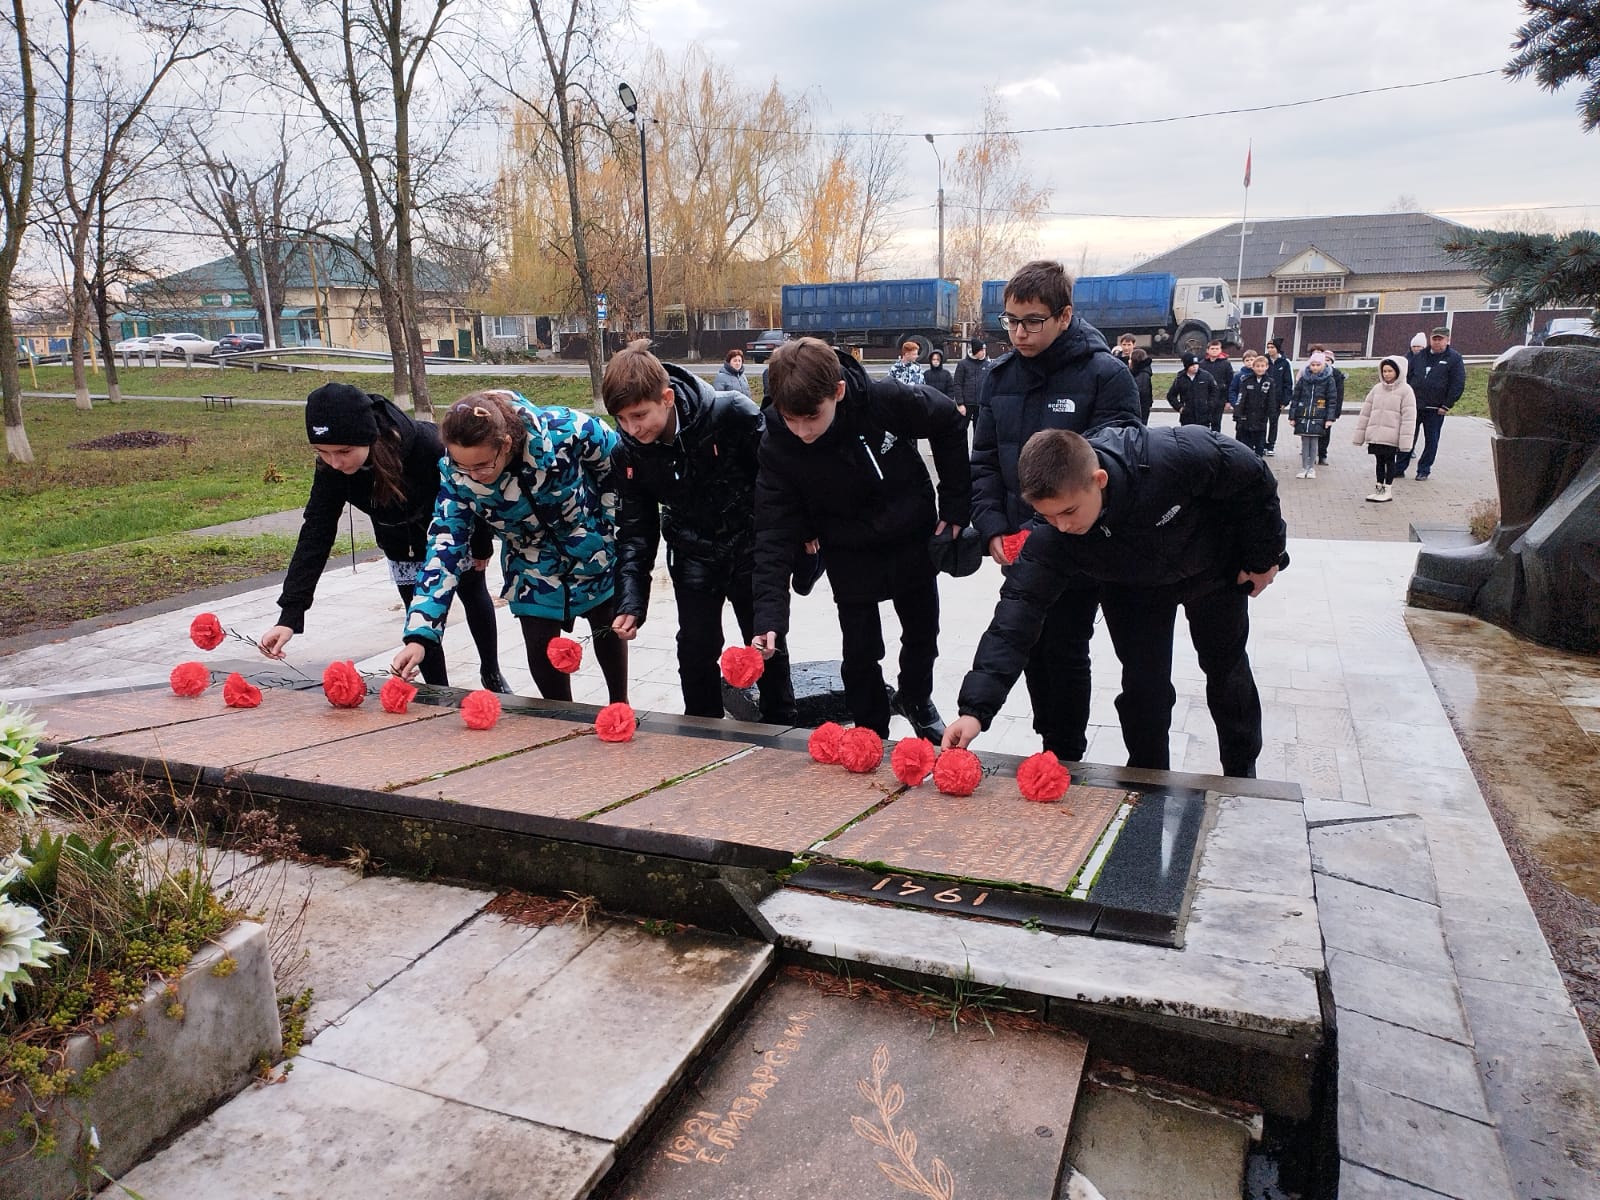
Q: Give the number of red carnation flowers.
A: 15